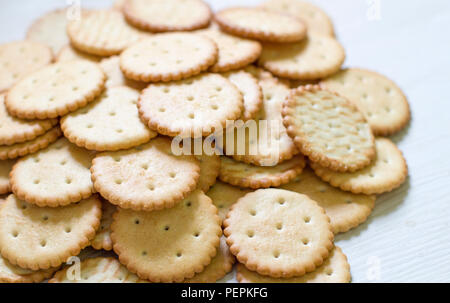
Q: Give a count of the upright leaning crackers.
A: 1